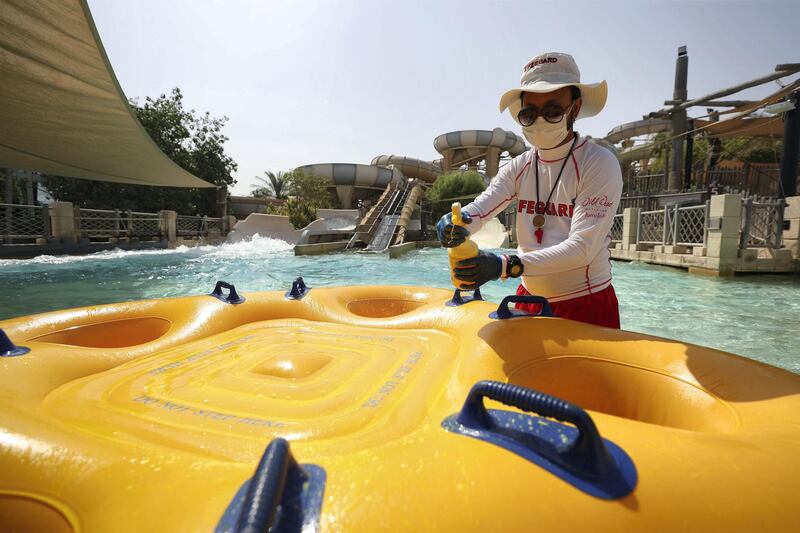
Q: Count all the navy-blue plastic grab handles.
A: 7